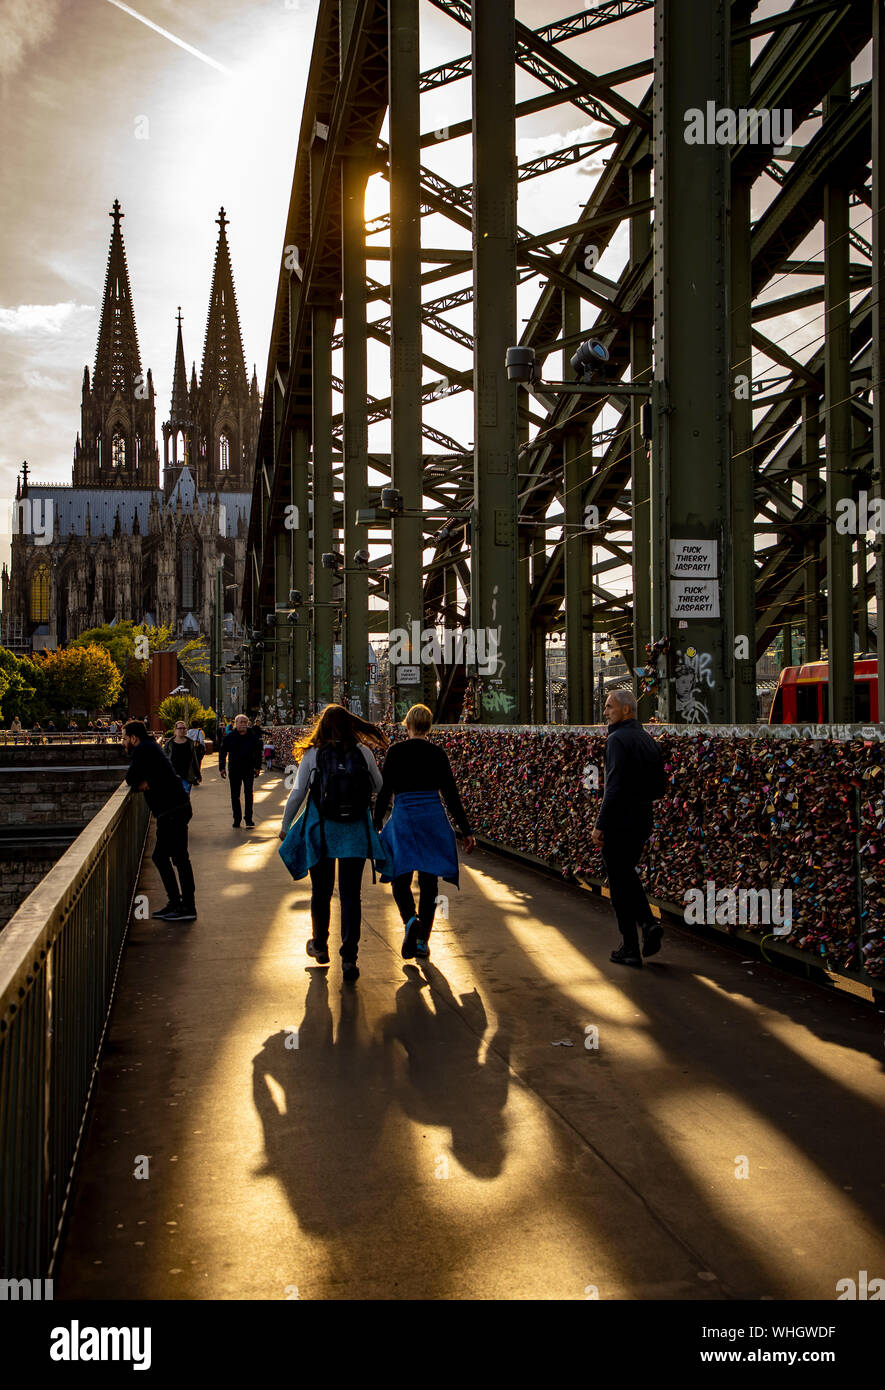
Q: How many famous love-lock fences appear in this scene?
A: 1